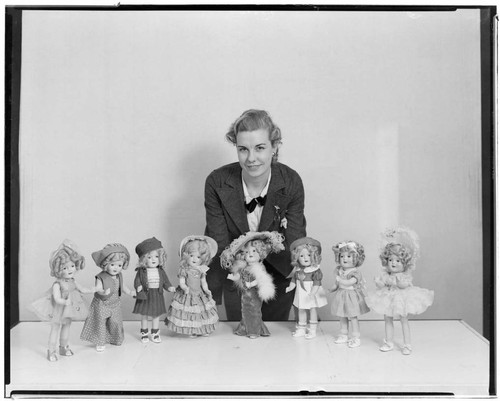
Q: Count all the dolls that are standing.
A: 8